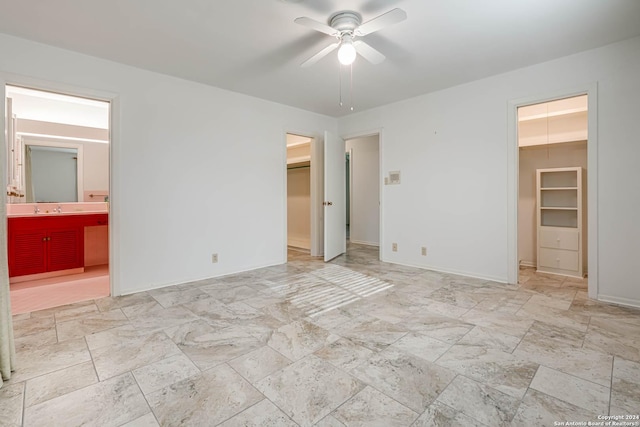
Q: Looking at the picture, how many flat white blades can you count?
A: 4